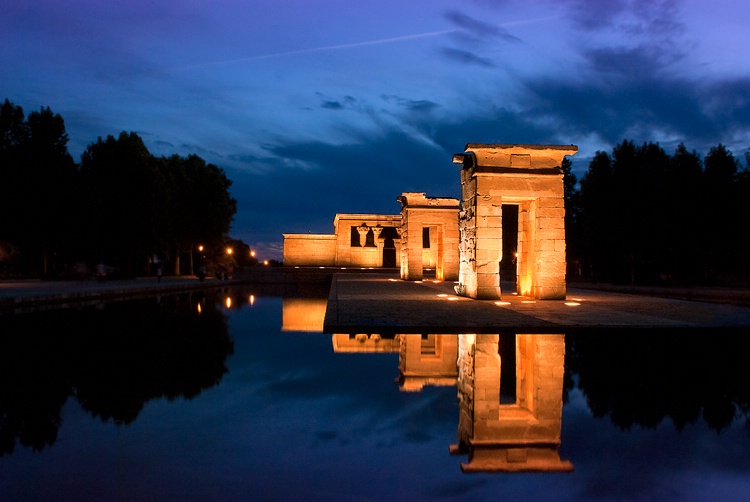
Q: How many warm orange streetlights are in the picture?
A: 4